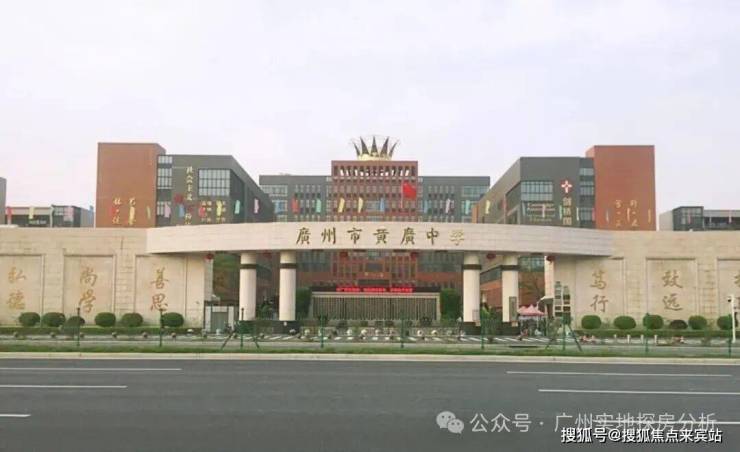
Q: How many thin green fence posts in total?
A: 9